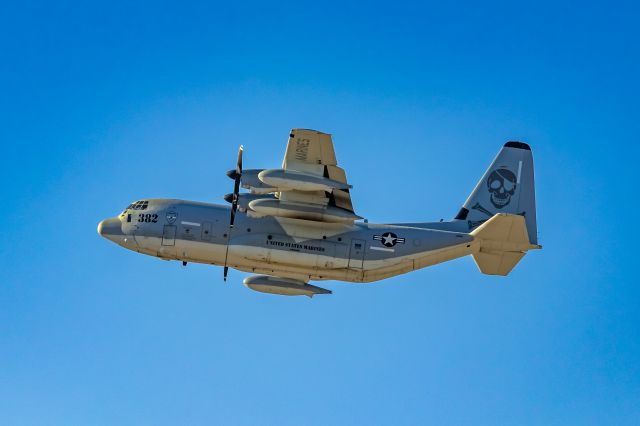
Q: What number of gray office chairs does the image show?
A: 0